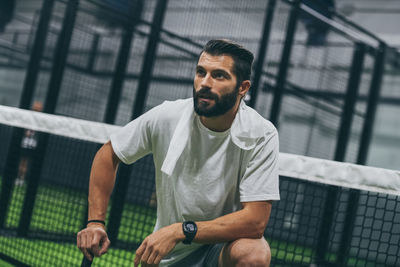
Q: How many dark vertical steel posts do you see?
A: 8